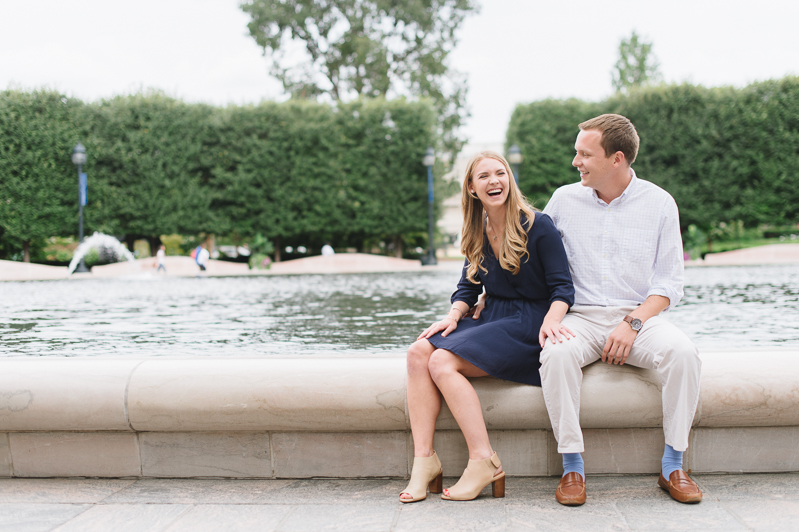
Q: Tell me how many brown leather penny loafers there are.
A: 2